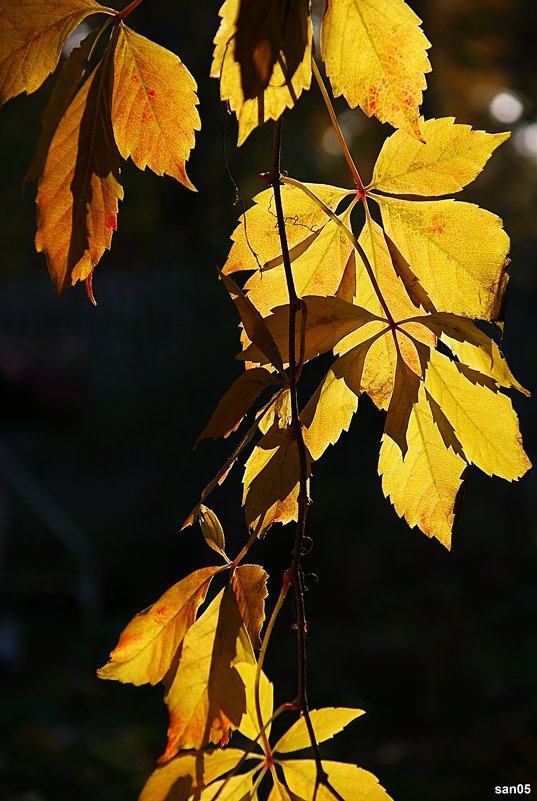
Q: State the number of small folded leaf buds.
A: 1